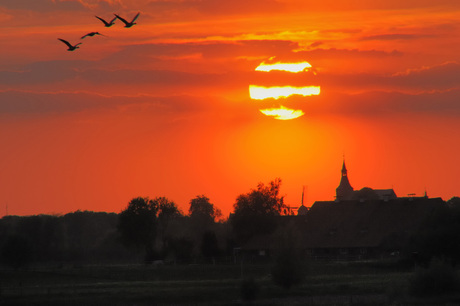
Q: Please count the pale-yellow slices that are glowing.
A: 3